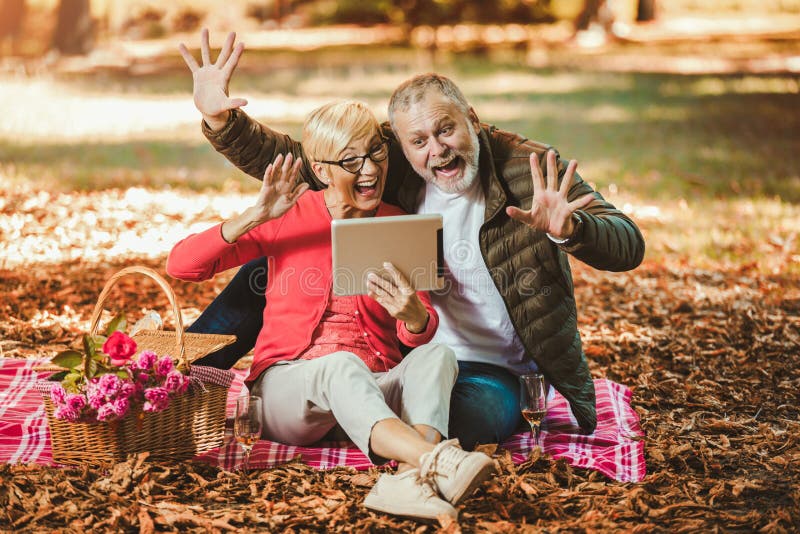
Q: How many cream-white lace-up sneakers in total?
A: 2